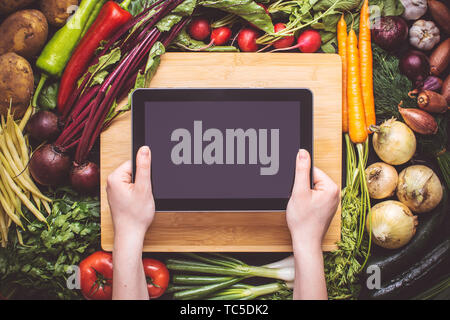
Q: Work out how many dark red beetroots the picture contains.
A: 3